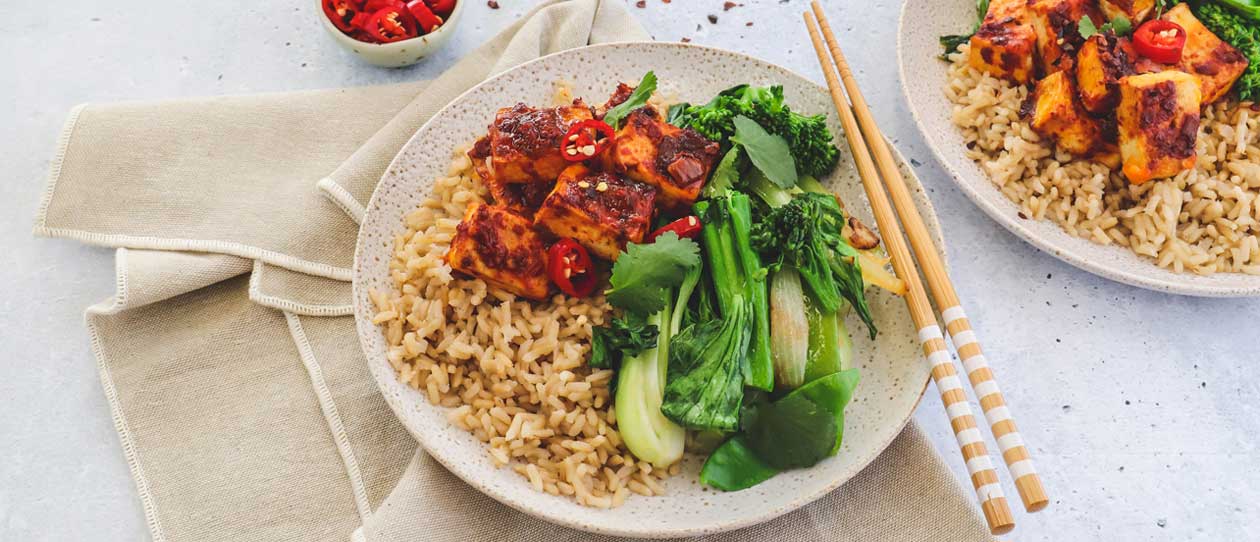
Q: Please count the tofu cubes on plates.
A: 12